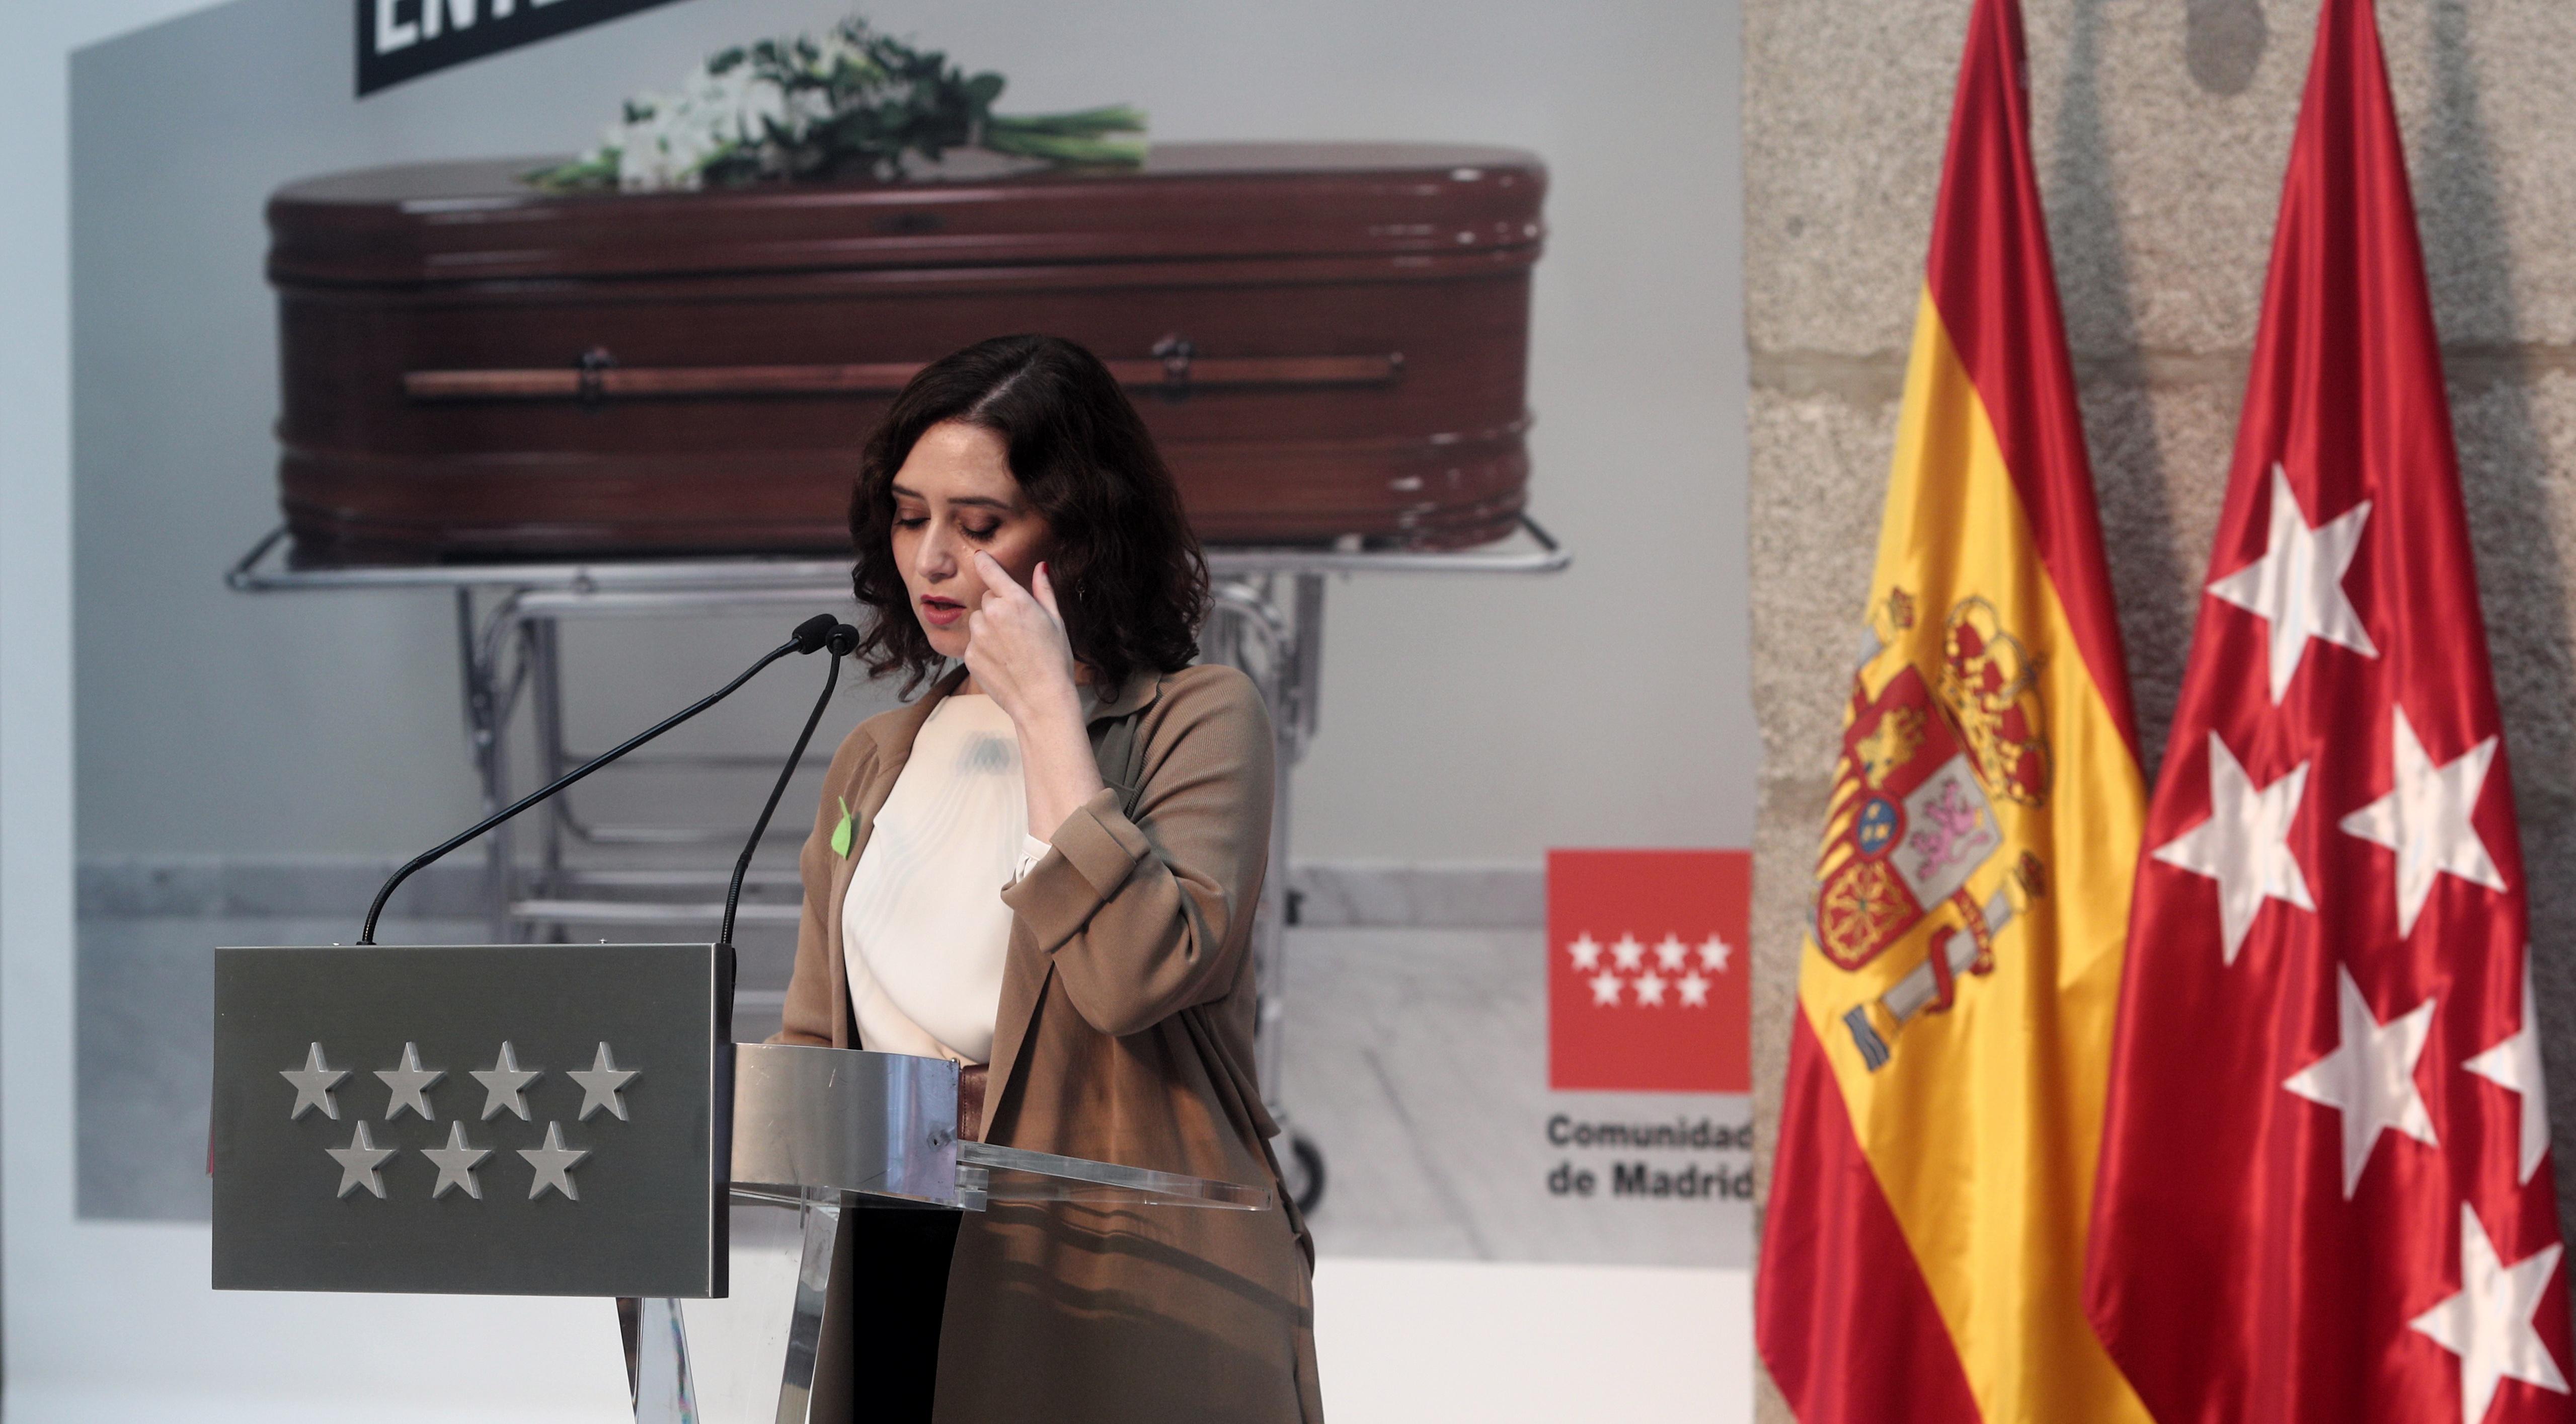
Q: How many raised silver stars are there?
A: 7